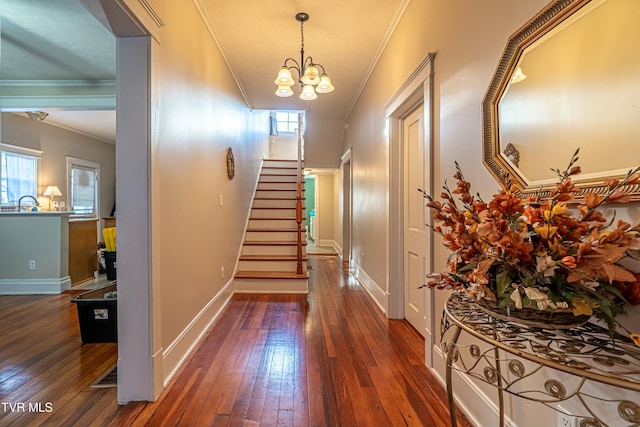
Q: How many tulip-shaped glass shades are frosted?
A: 5